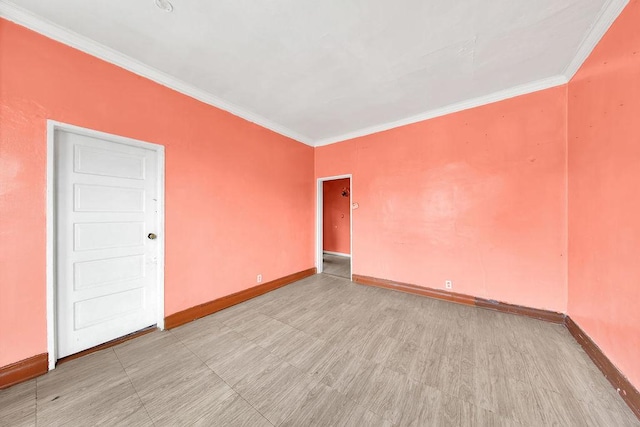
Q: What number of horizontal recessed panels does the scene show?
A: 5